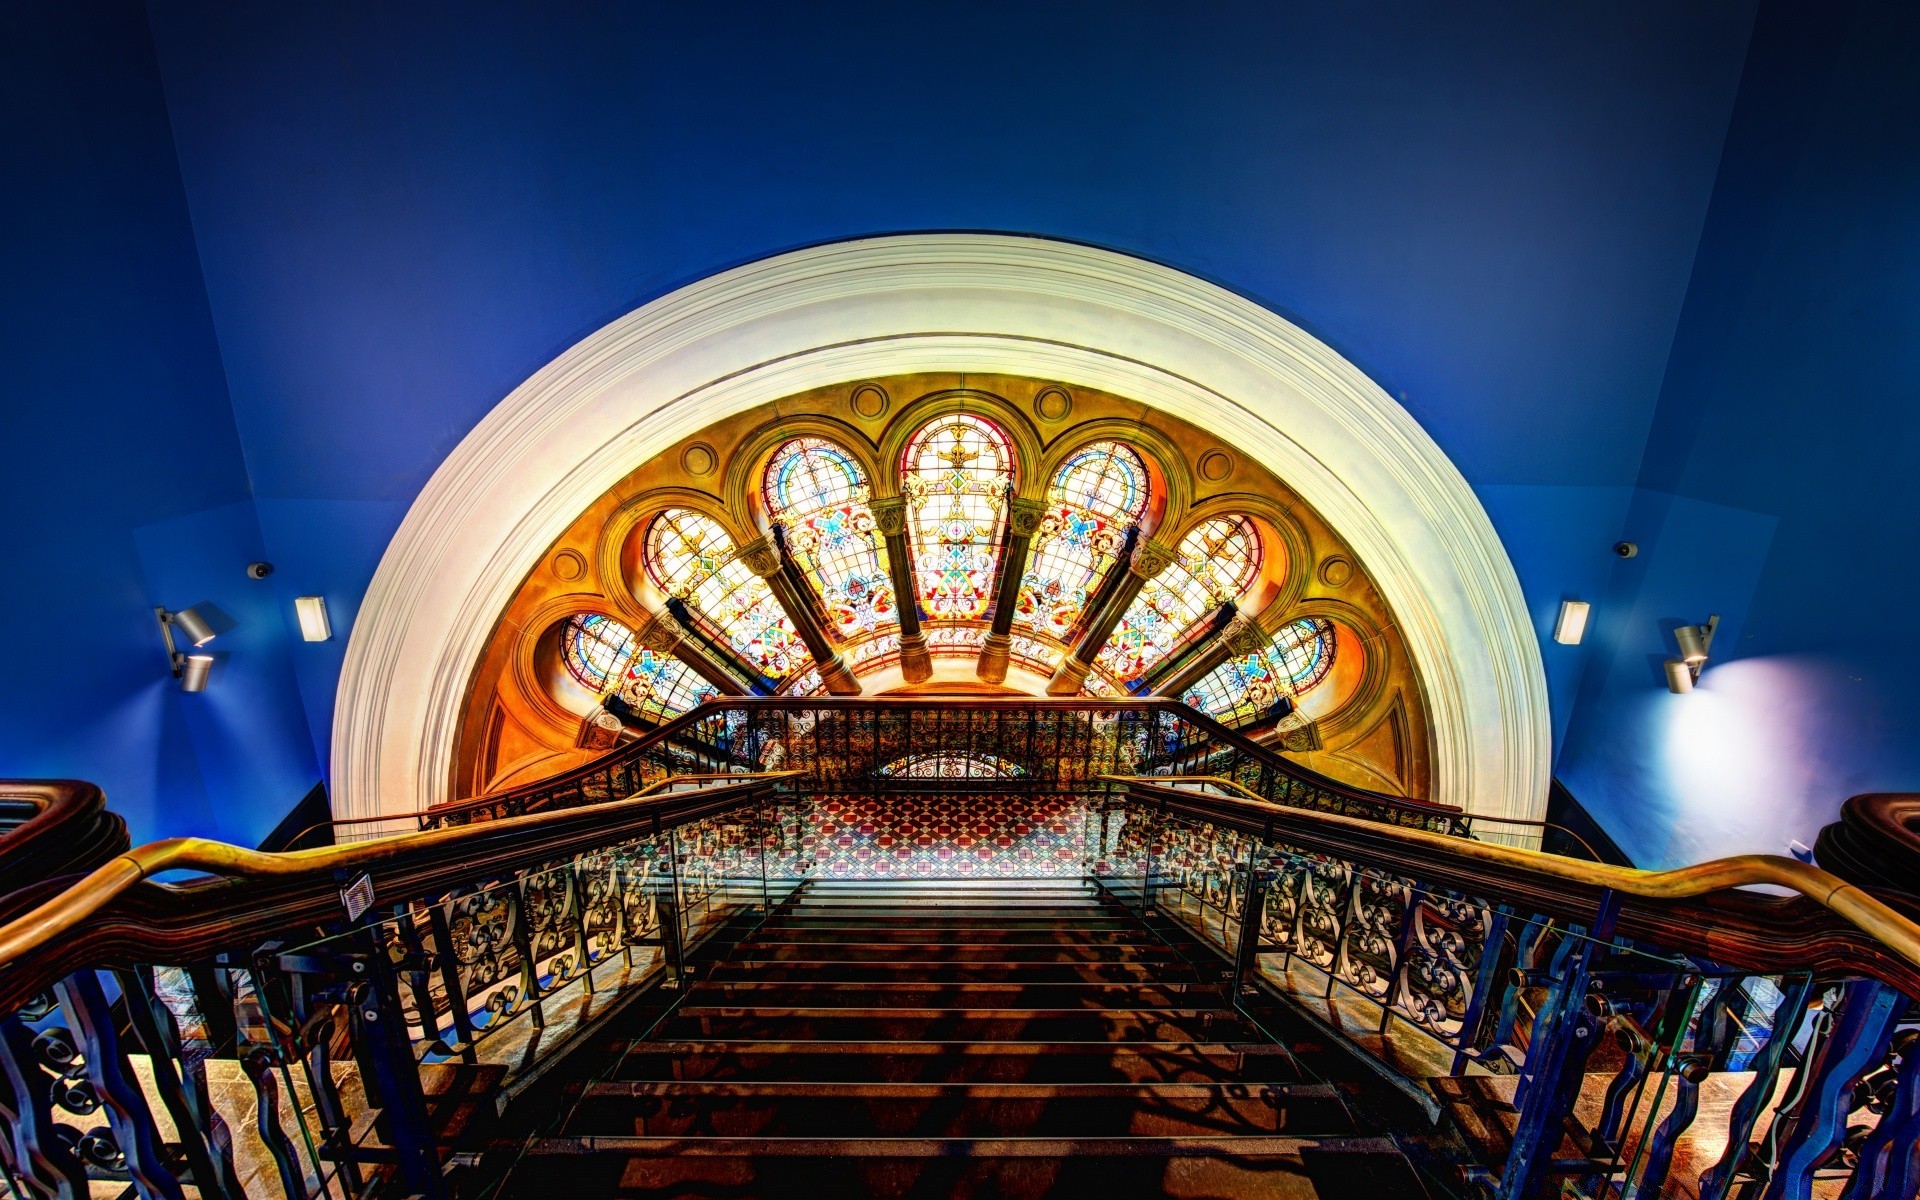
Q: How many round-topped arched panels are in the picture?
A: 7